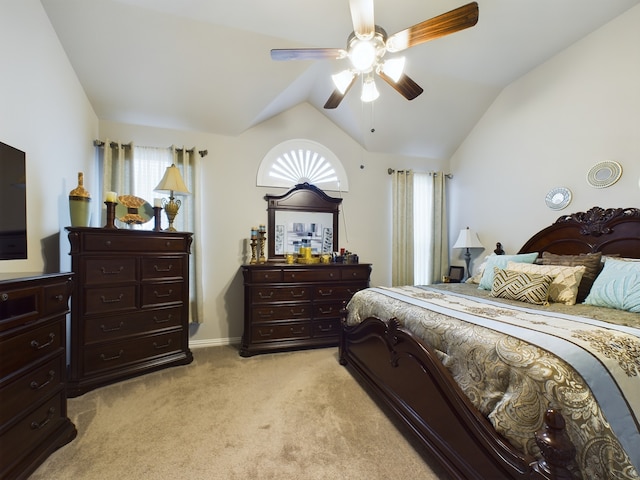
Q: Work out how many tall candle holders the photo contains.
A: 4